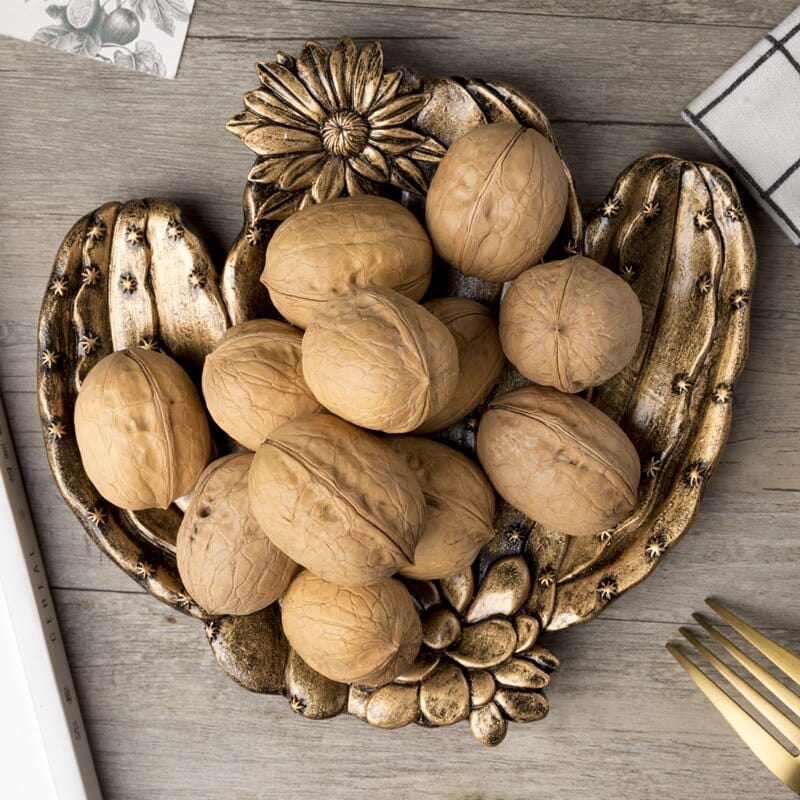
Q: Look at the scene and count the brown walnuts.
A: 12